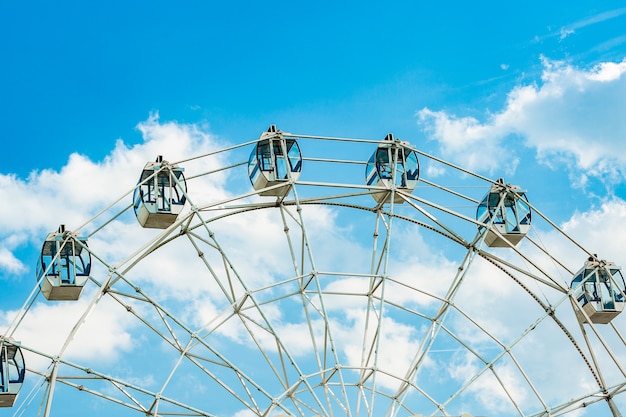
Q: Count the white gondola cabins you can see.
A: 7